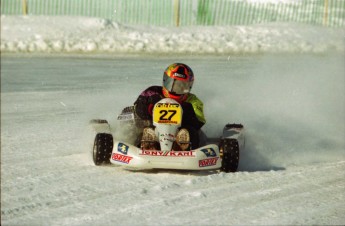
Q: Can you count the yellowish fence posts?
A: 3